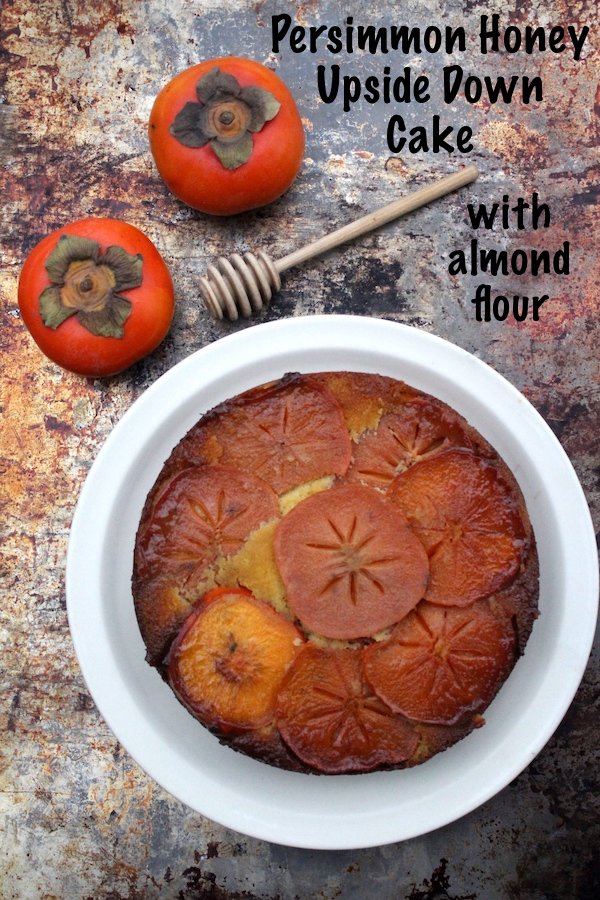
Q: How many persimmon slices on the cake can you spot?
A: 8